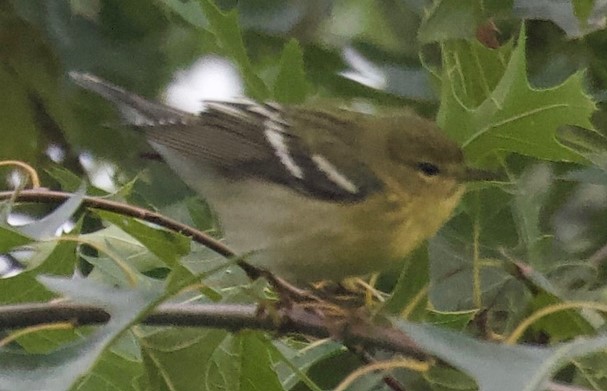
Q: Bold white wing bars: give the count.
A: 2